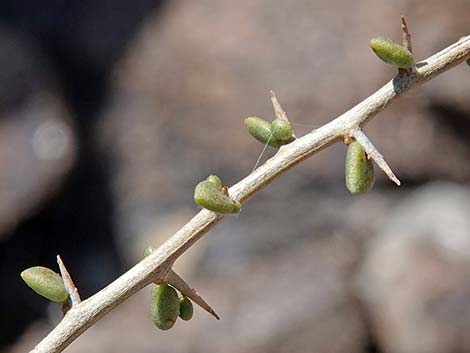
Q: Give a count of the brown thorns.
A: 5